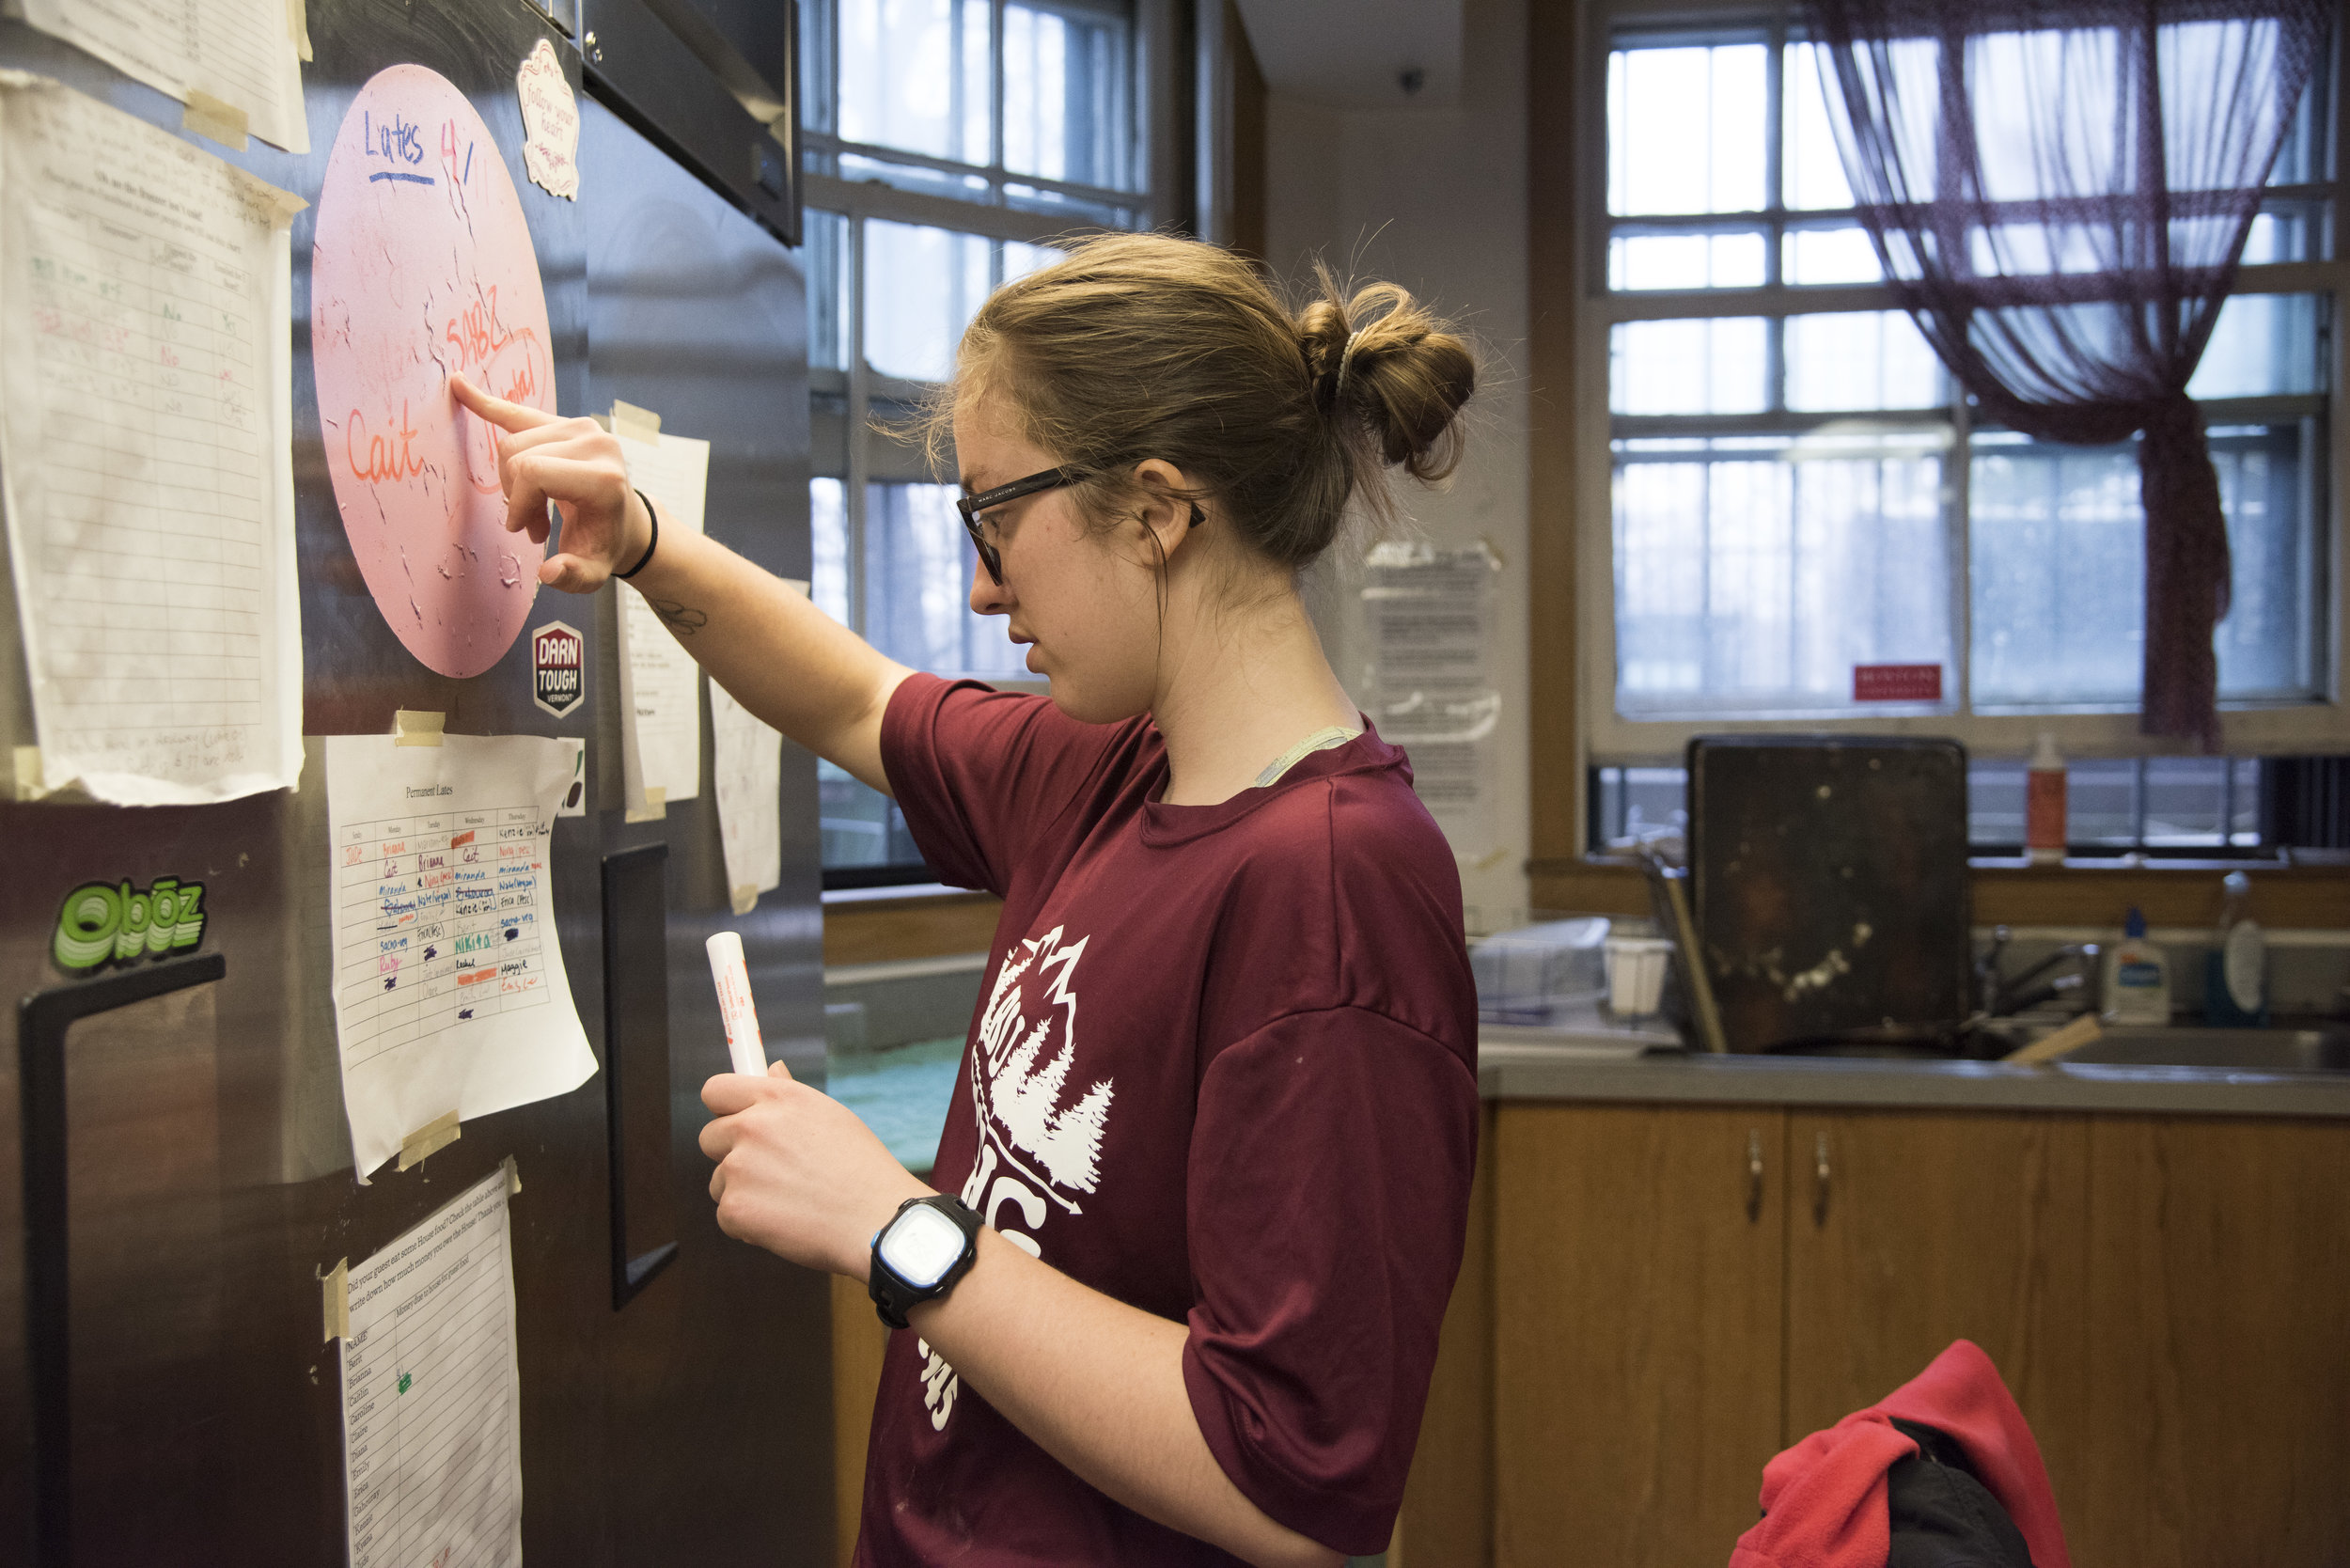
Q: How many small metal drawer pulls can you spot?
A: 2